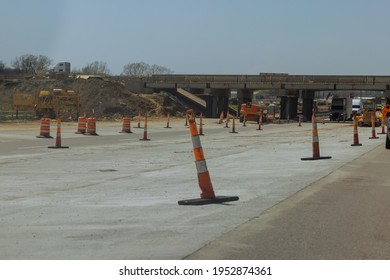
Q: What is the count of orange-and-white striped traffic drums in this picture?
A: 4